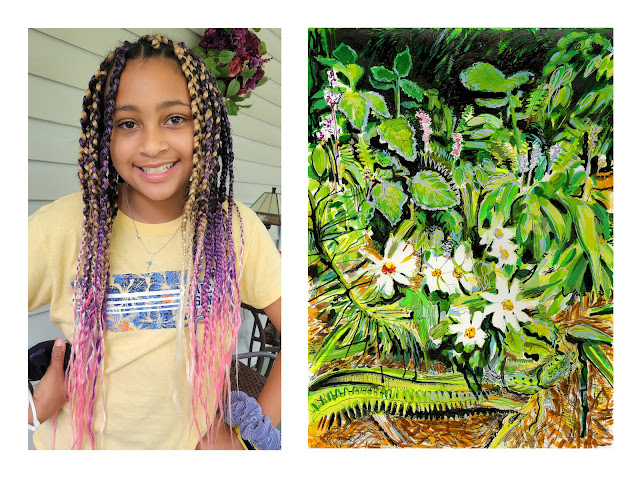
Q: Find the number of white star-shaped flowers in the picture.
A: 7